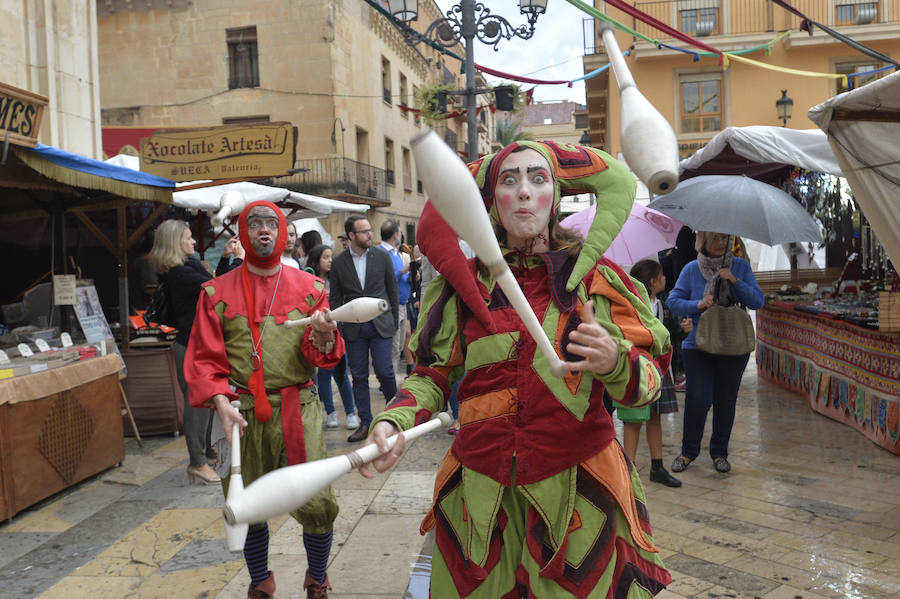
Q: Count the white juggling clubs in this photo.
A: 6